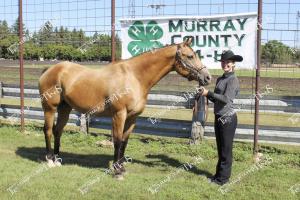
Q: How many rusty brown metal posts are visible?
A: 3